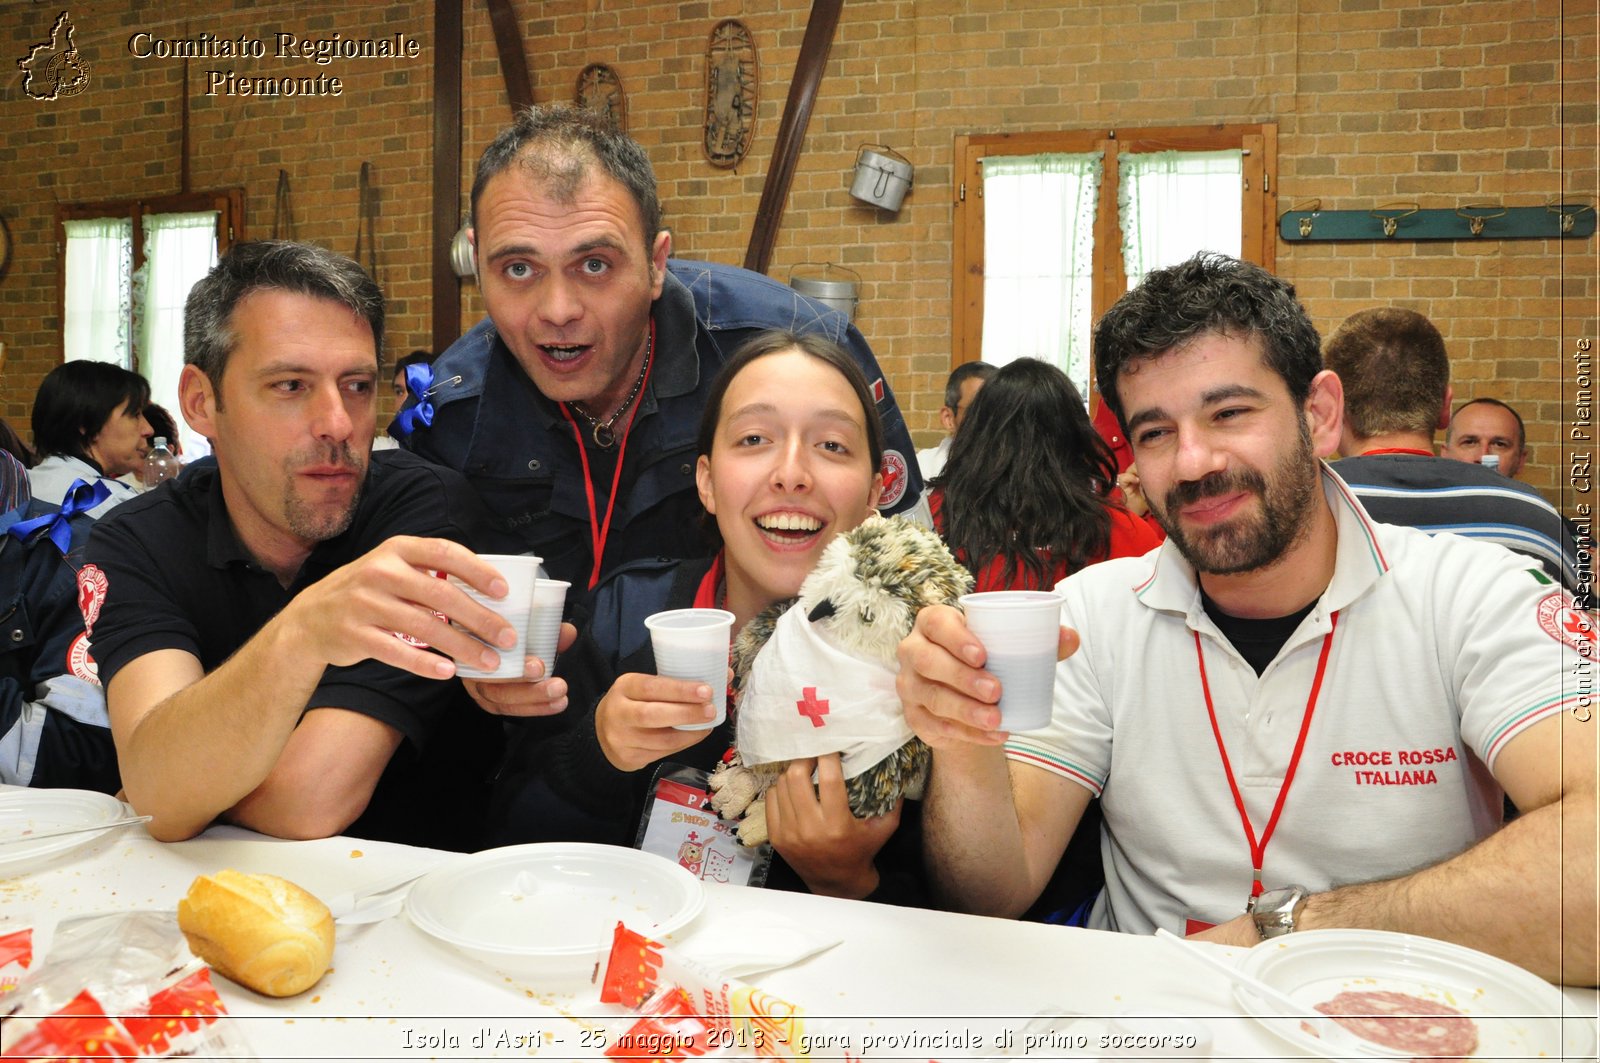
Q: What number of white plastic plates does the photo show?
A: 3